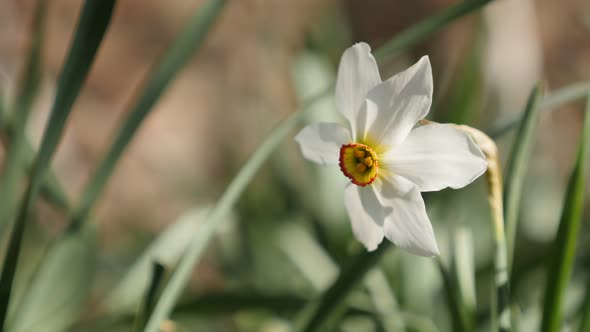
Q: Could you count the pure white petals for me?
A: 6